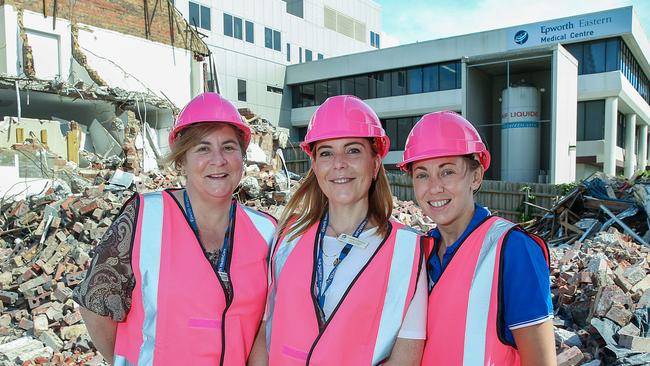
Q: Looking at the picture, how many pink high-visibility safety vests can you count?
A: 3